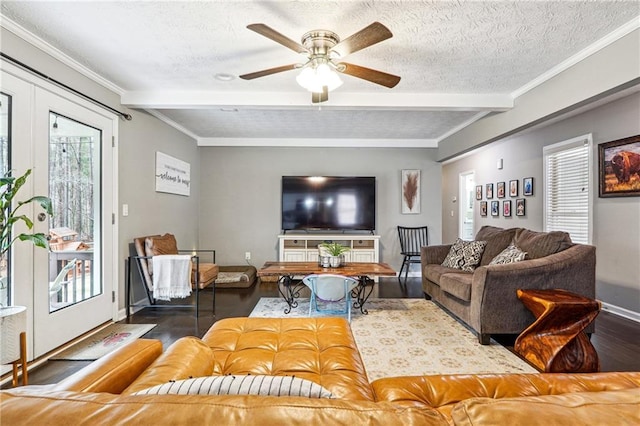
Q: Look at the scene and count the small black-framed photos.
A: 9